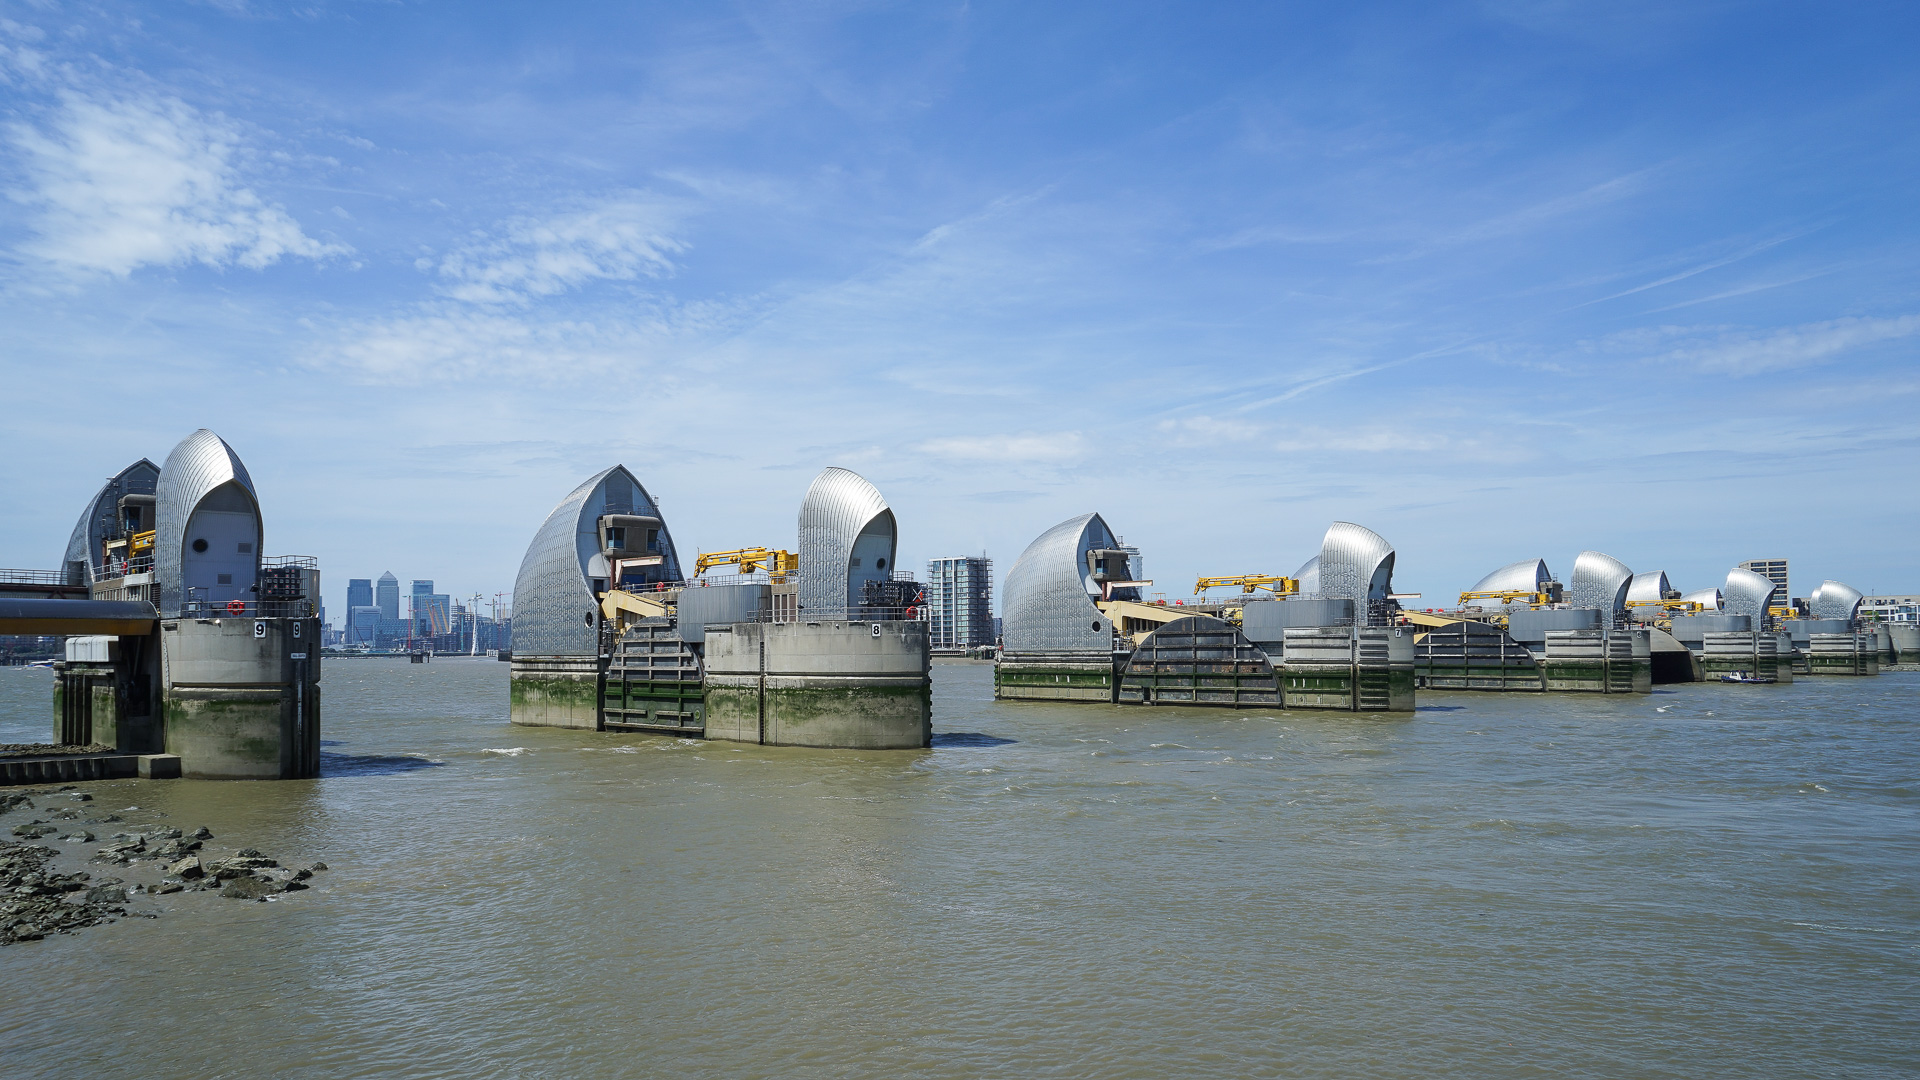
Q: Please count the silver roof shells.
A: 14